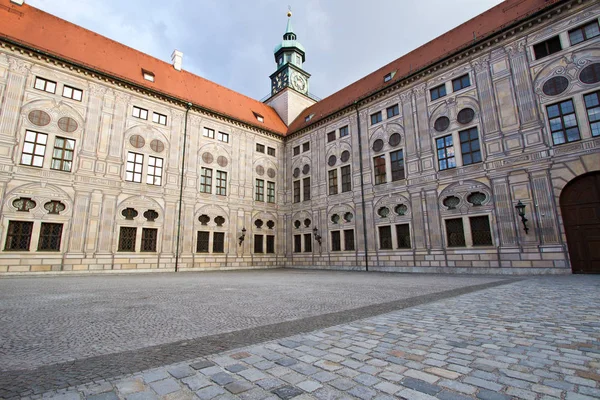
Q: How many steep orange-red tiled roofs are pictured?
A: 2